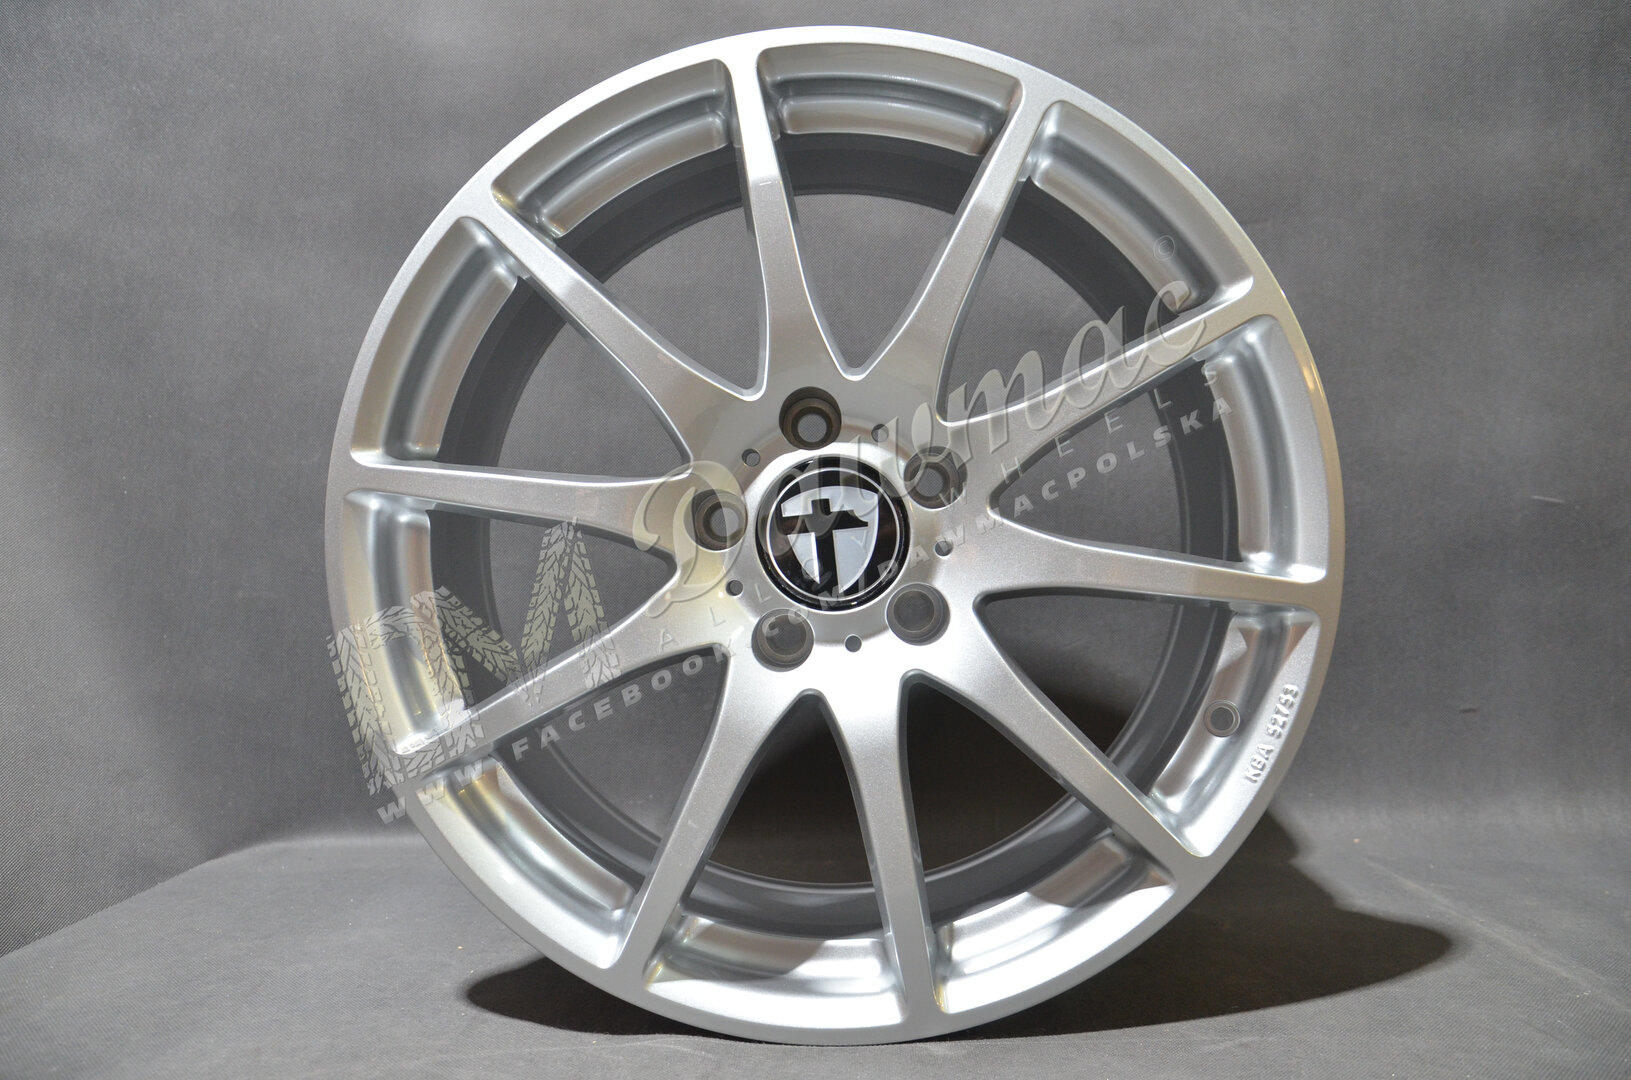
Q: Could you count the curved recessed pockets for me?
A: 10